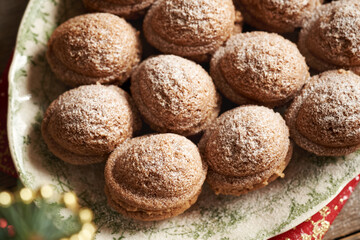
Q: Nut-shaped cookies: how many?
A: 11